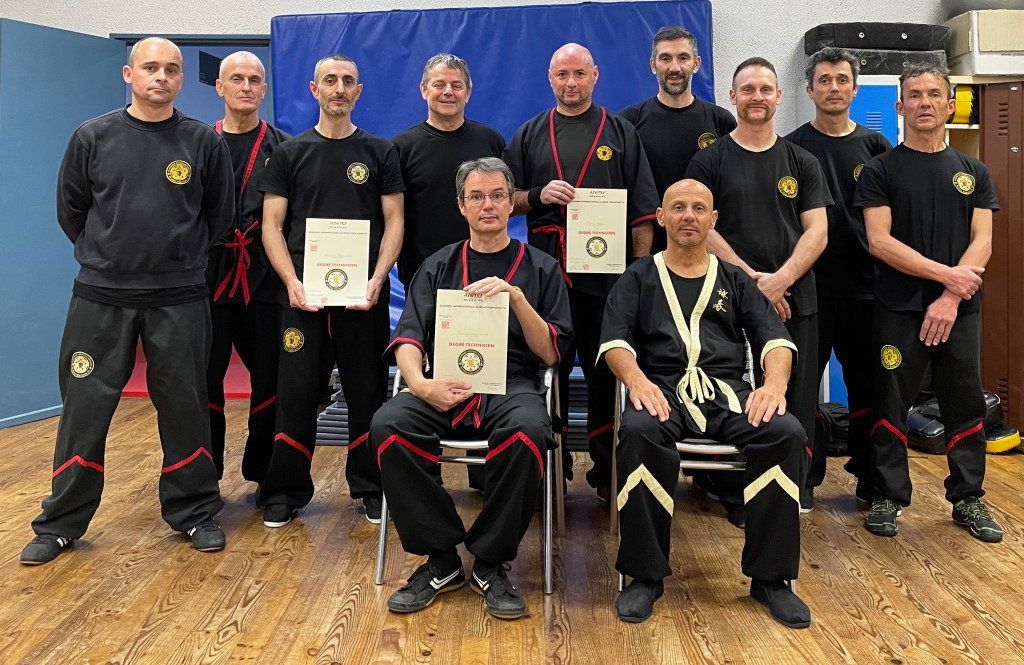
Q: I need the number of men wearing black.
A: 11